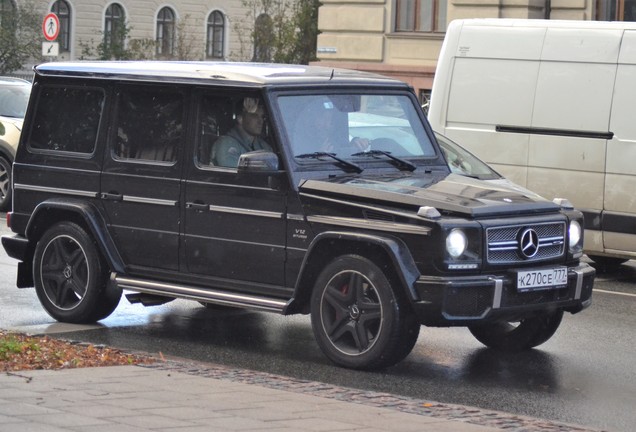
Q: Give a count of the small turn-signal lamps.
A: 2